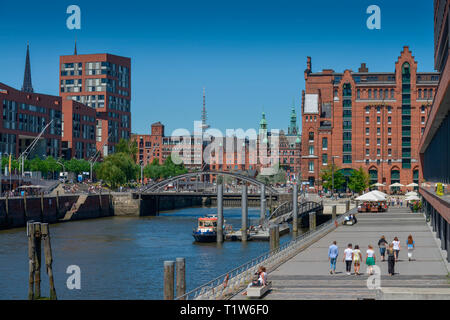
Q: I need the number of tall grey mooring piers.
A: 4